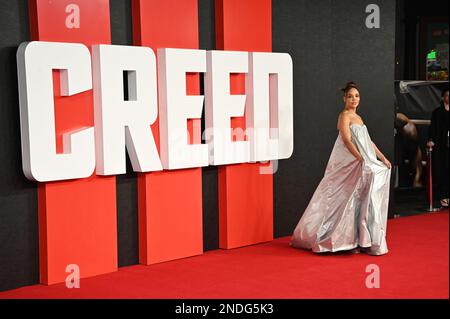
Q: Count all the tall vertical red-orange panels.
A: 3